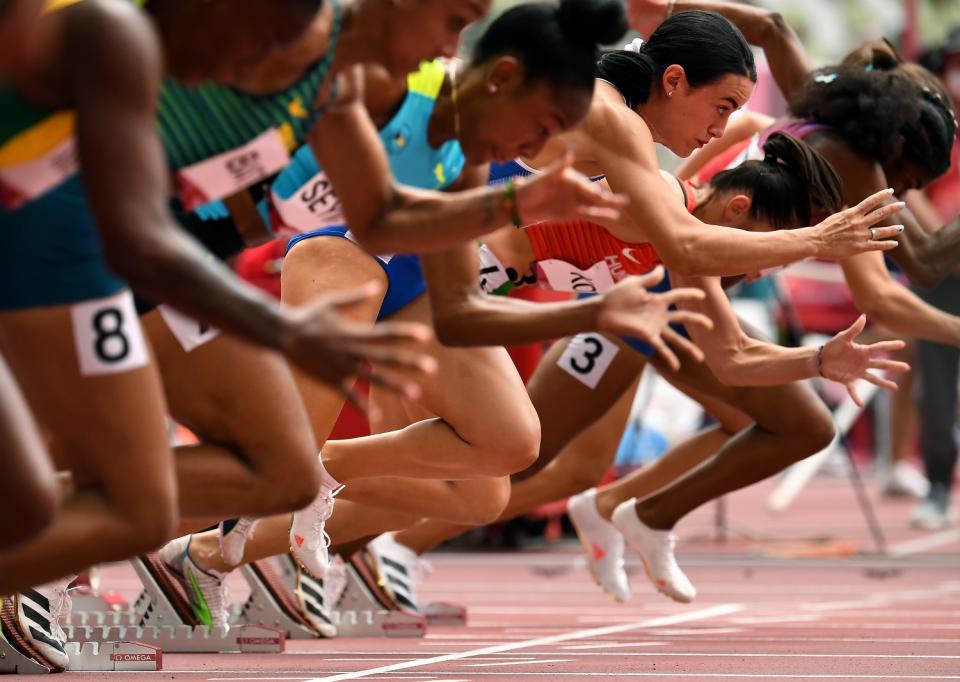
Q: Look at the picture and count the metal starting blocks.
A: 4